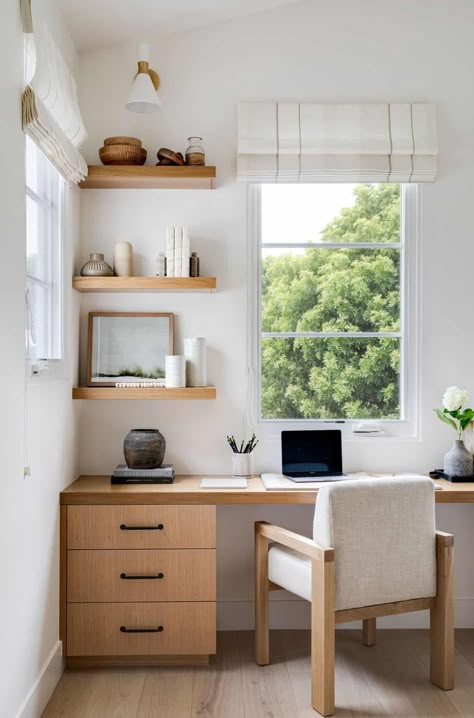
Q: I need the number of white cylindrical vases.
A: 2